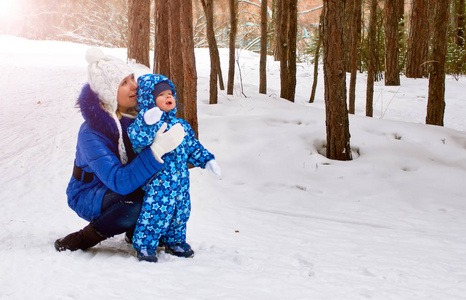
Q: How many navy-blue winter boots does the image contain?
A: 2